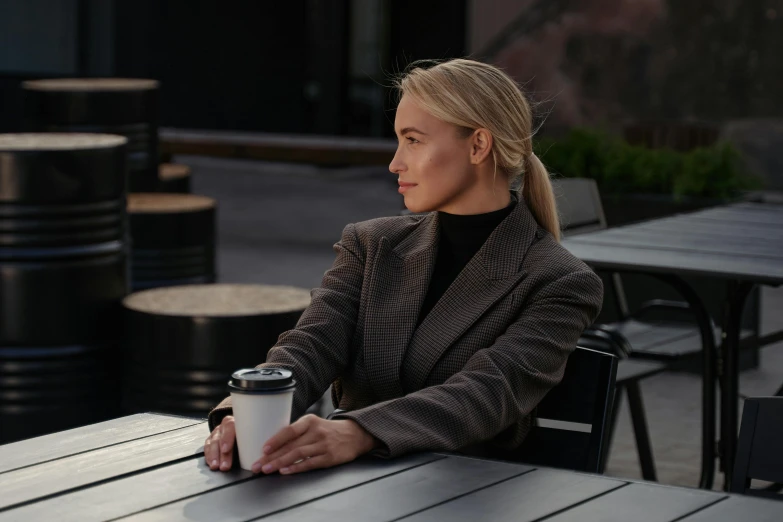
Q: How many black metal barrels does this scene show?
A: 5